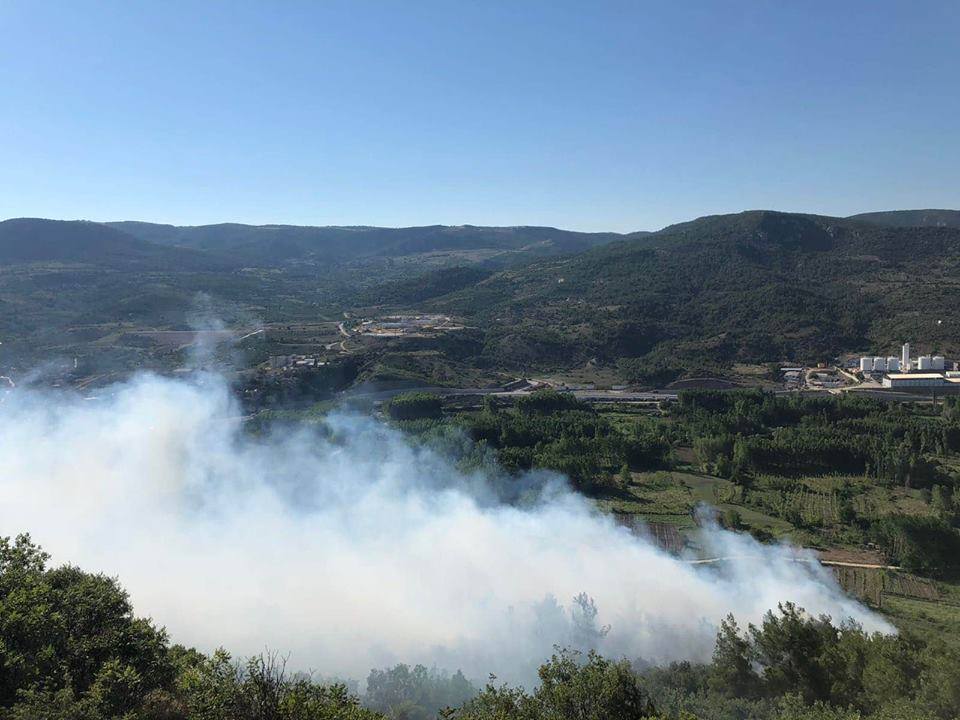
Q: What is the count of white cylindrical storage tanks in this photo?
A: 5